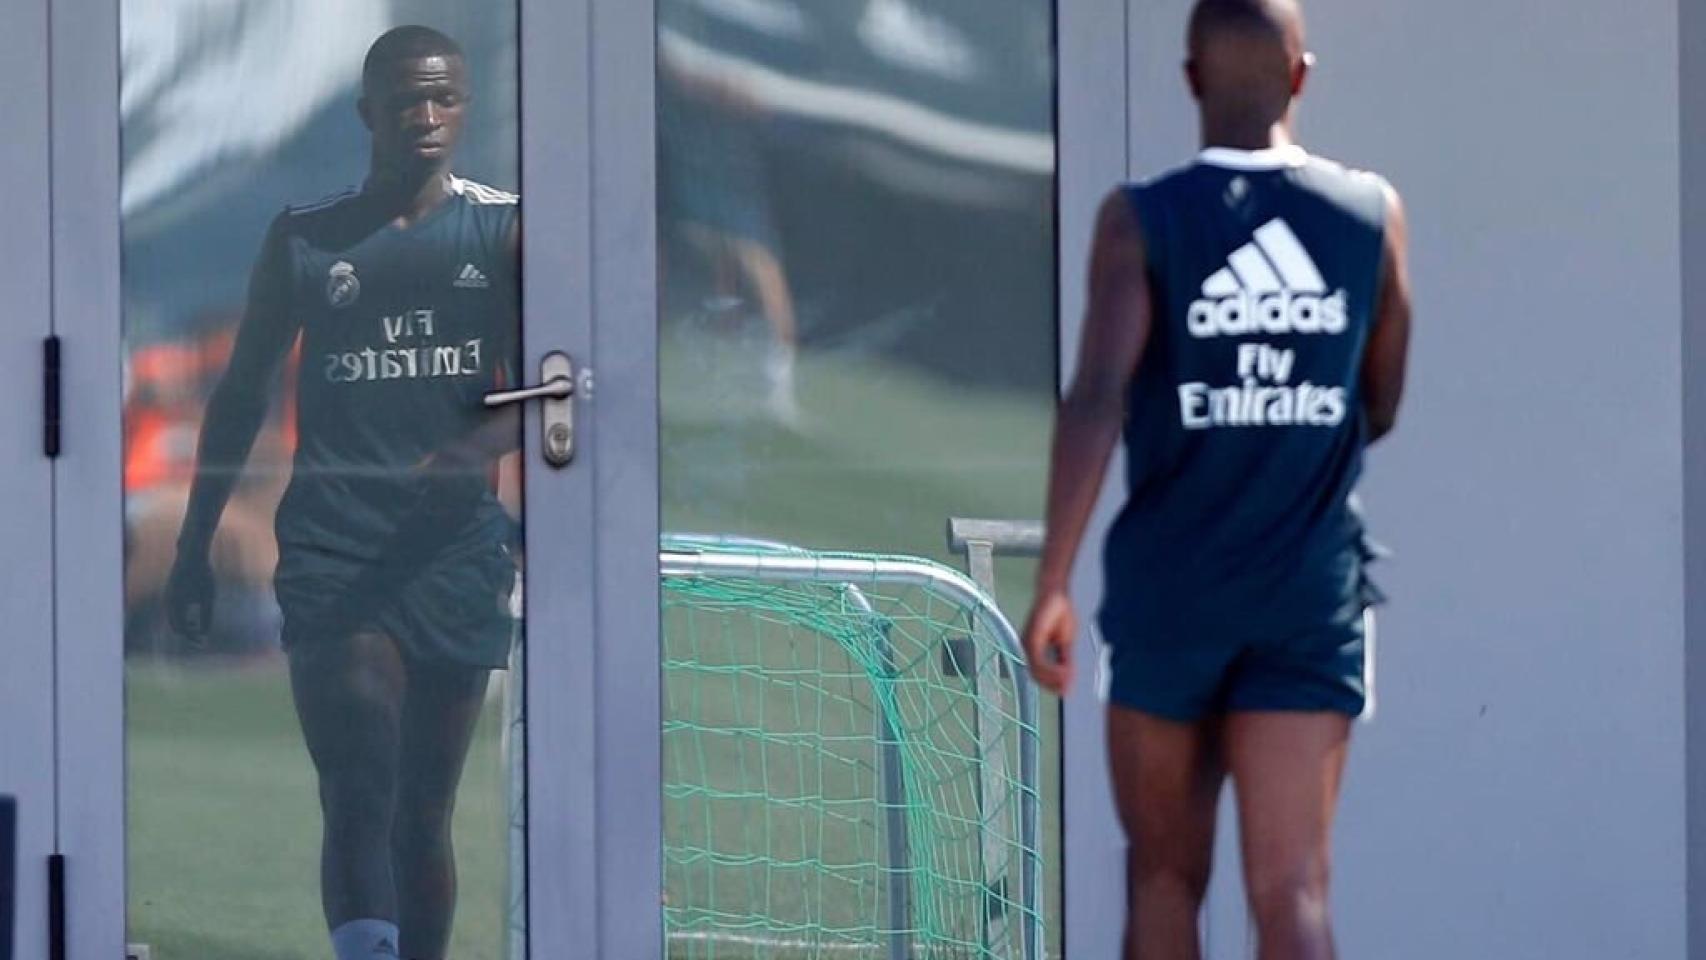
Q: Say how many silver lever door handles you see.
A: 1